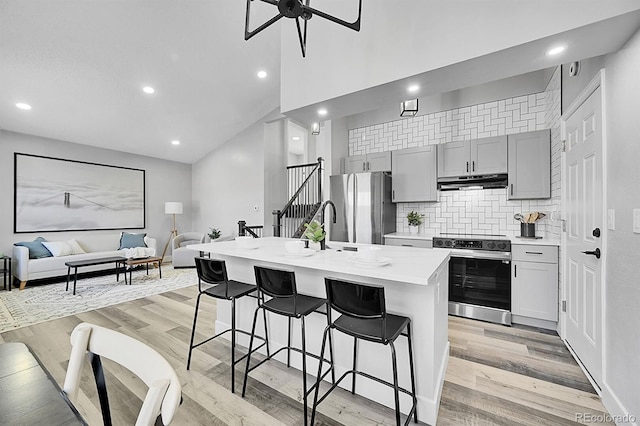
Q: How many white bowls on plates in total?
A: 3